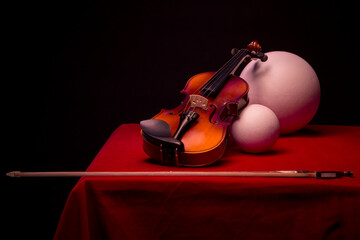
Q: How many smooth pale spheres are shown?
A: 2